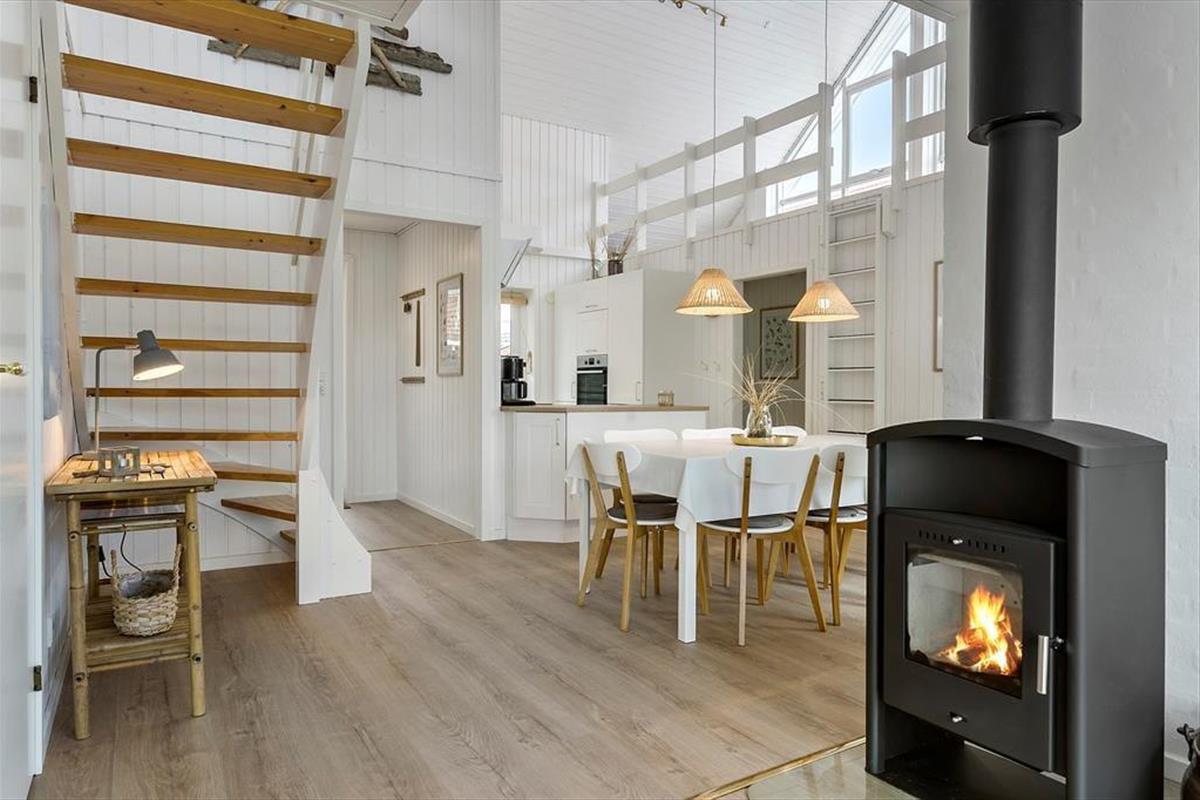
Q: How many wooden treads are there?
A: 11